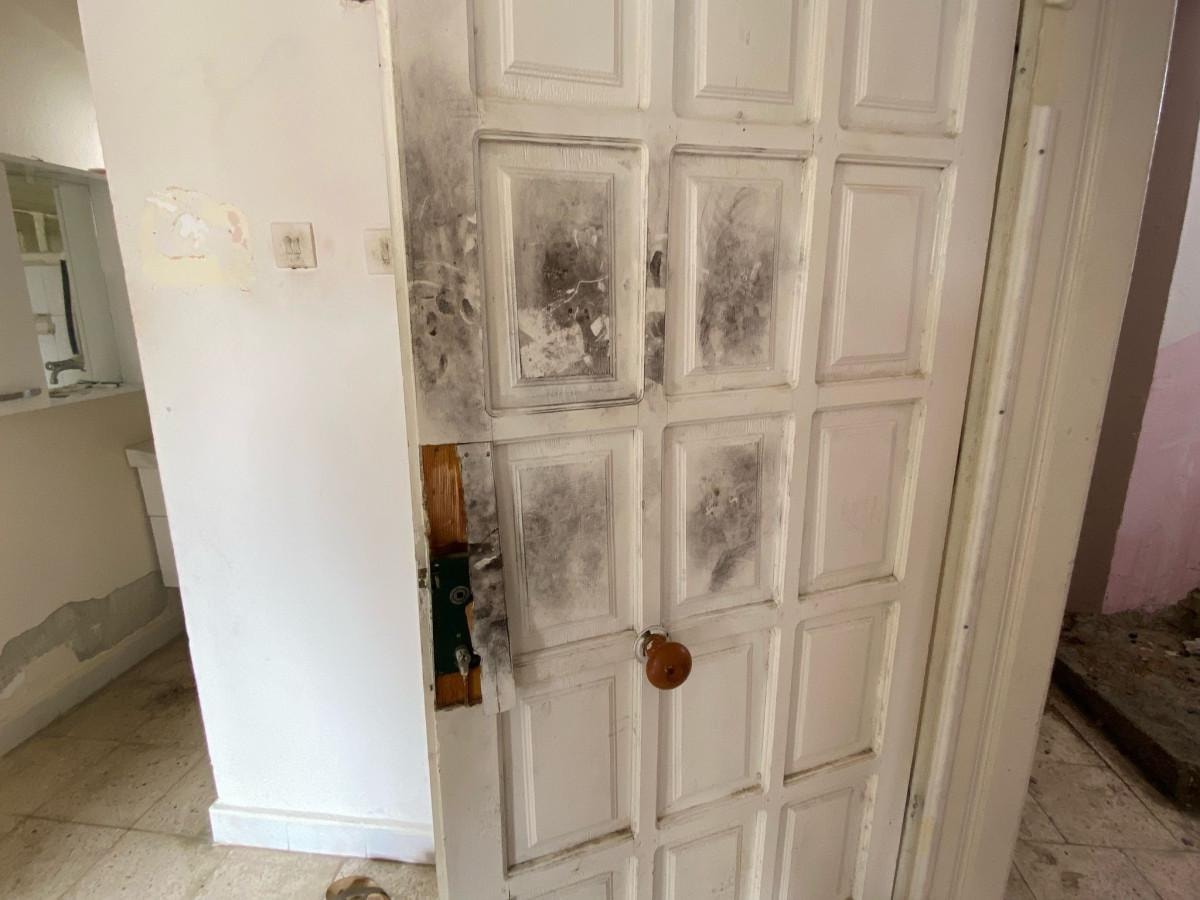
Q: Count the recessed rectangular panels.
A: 15